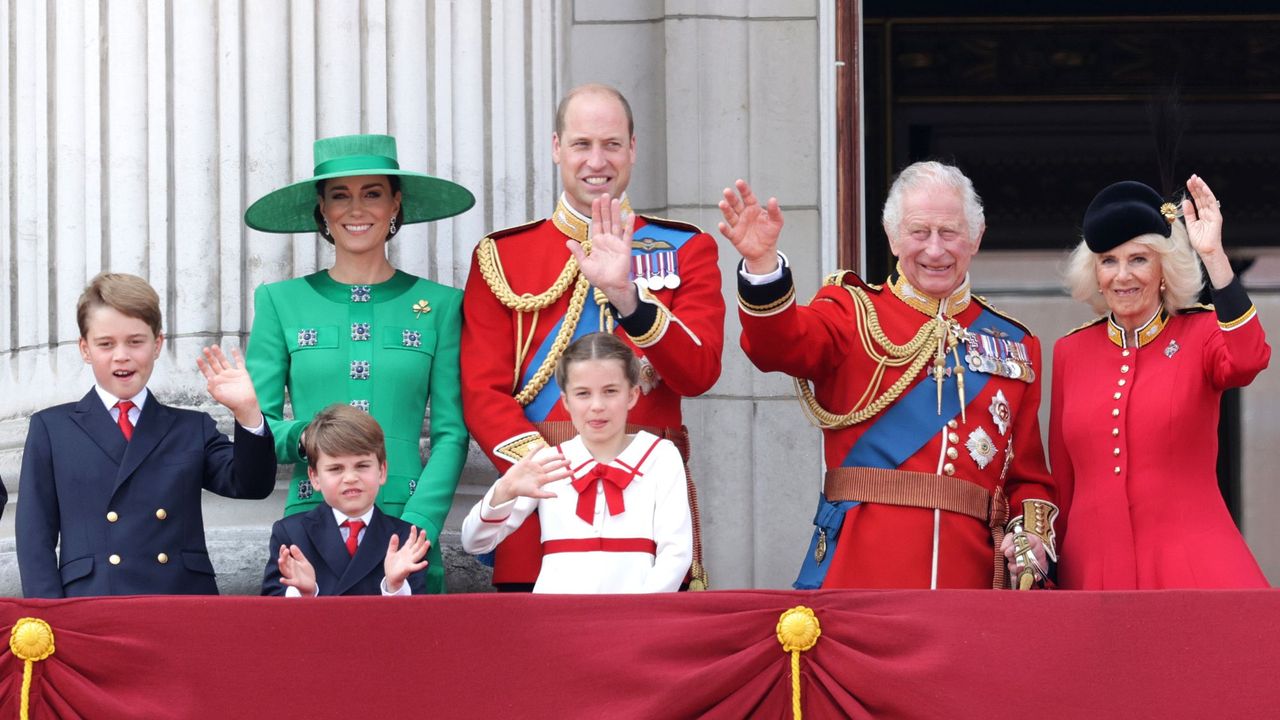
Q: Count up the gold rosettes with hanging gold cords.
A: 2